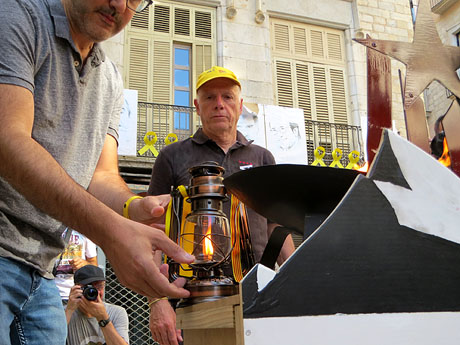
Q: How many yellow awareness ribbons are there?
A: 5